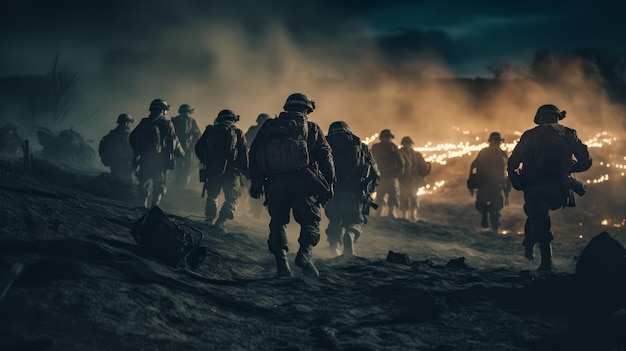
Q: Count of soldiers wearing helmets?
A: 11